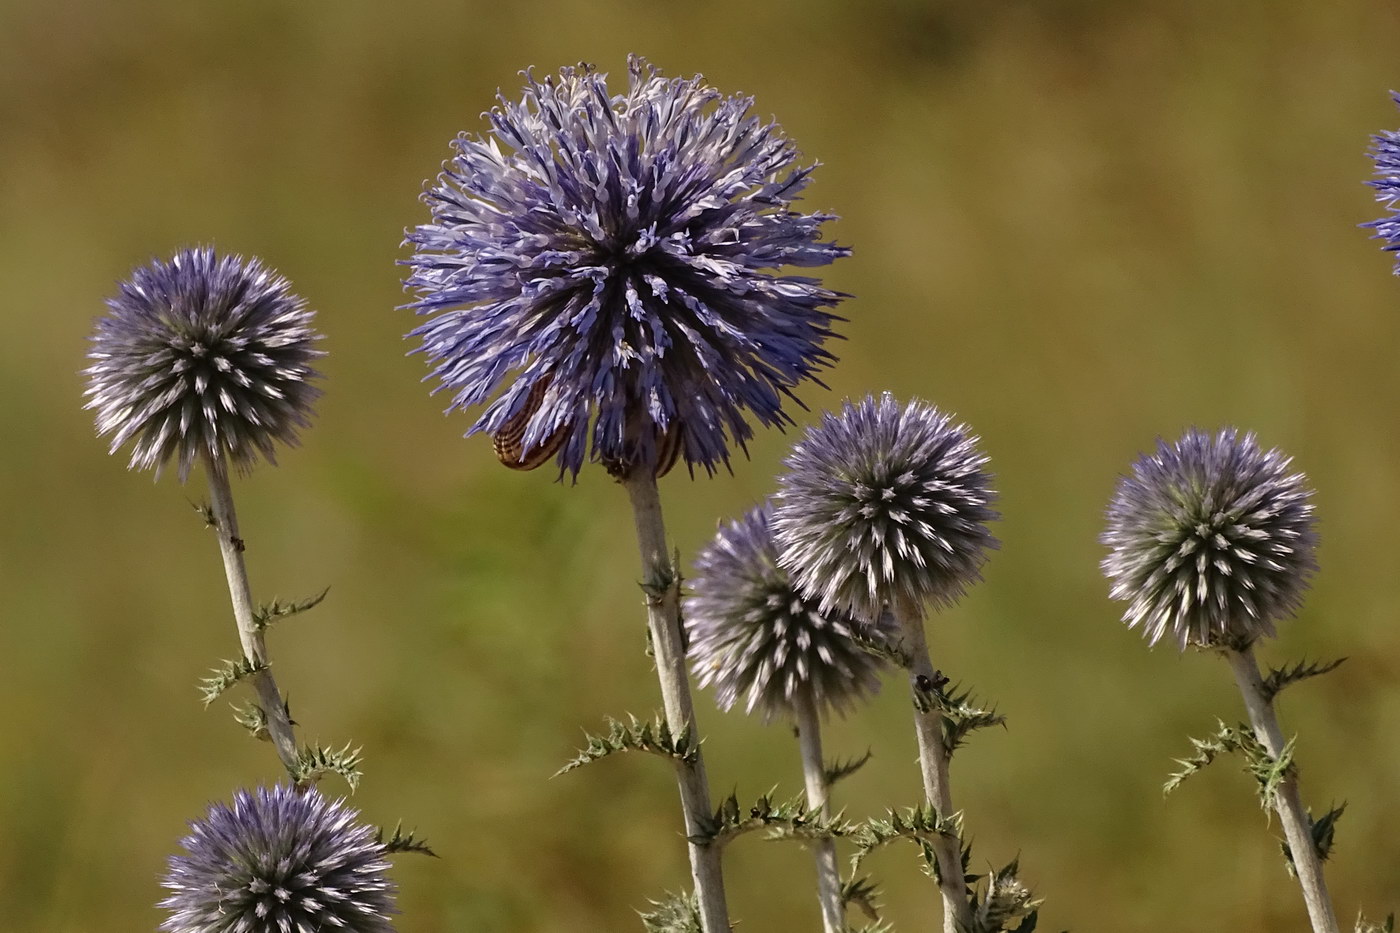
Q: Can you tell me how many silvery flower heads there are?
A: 5